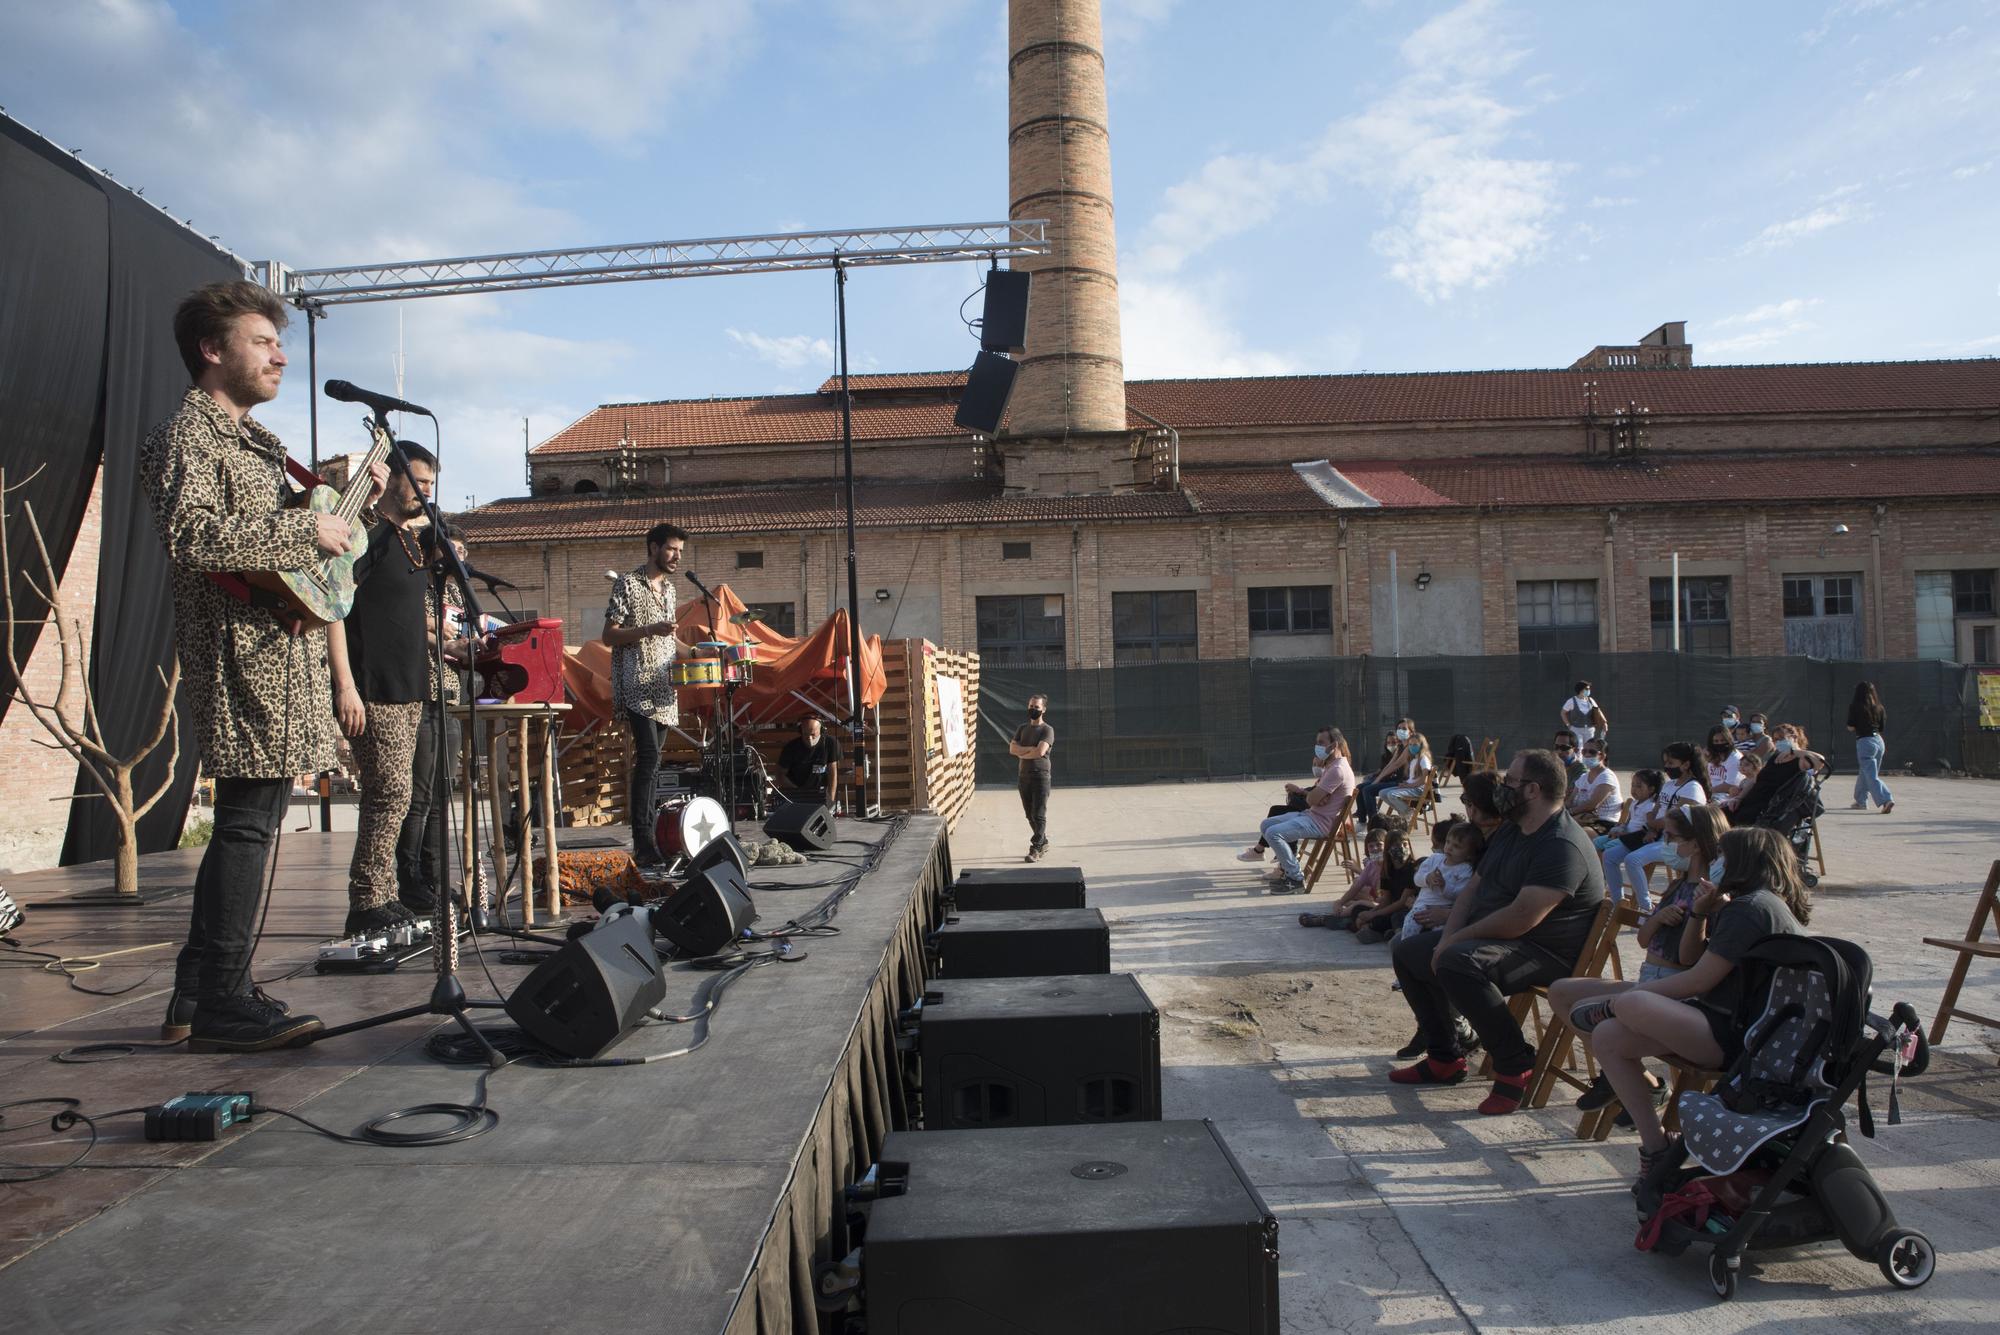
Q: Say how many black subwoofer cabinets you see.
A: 4